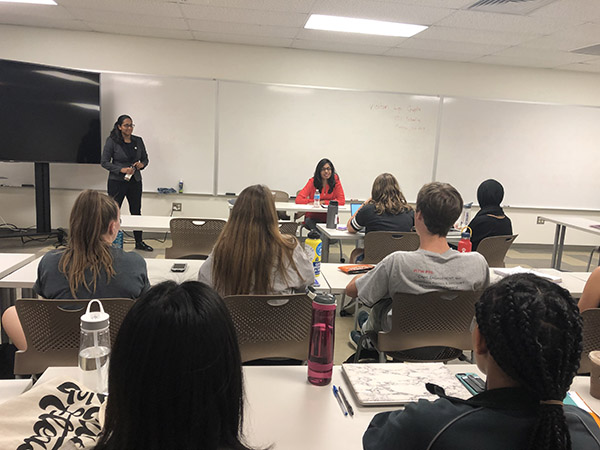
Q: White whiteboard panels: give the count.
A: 3